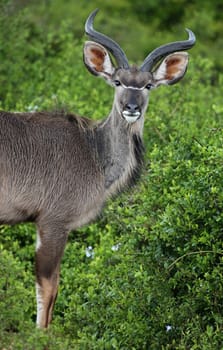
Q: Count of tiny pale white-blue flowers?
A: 3